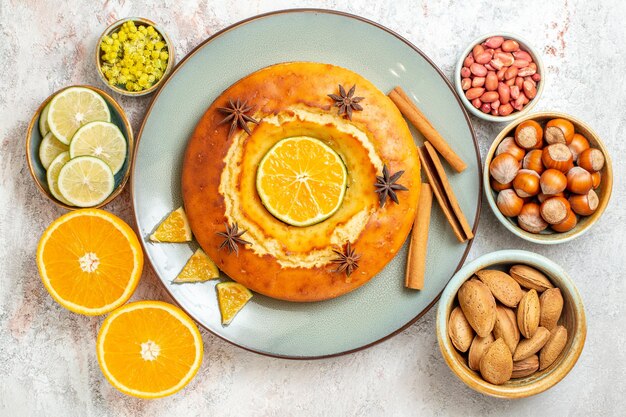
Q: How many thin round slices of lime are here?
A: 6